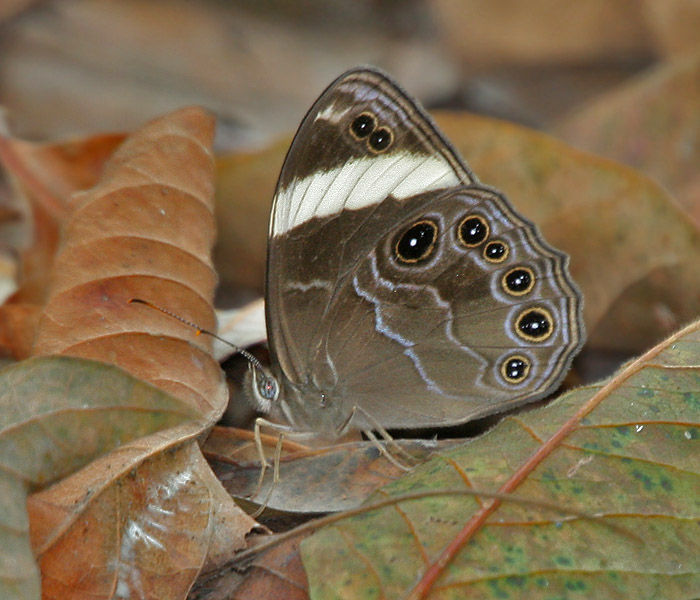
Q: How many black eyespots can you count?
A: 8